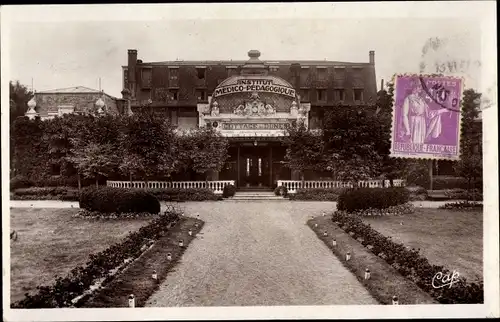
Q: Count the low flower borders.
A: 2